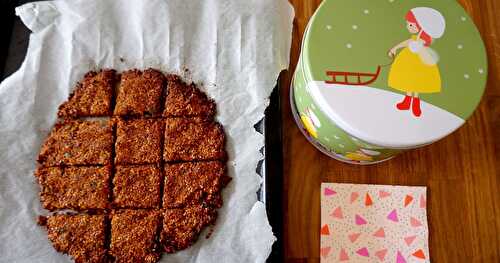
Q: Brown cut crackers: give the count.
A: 12